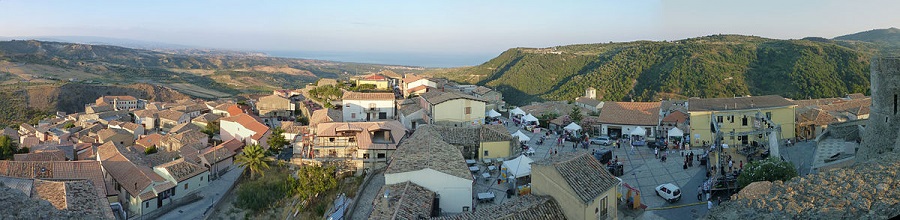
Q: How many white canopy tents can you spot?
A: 8